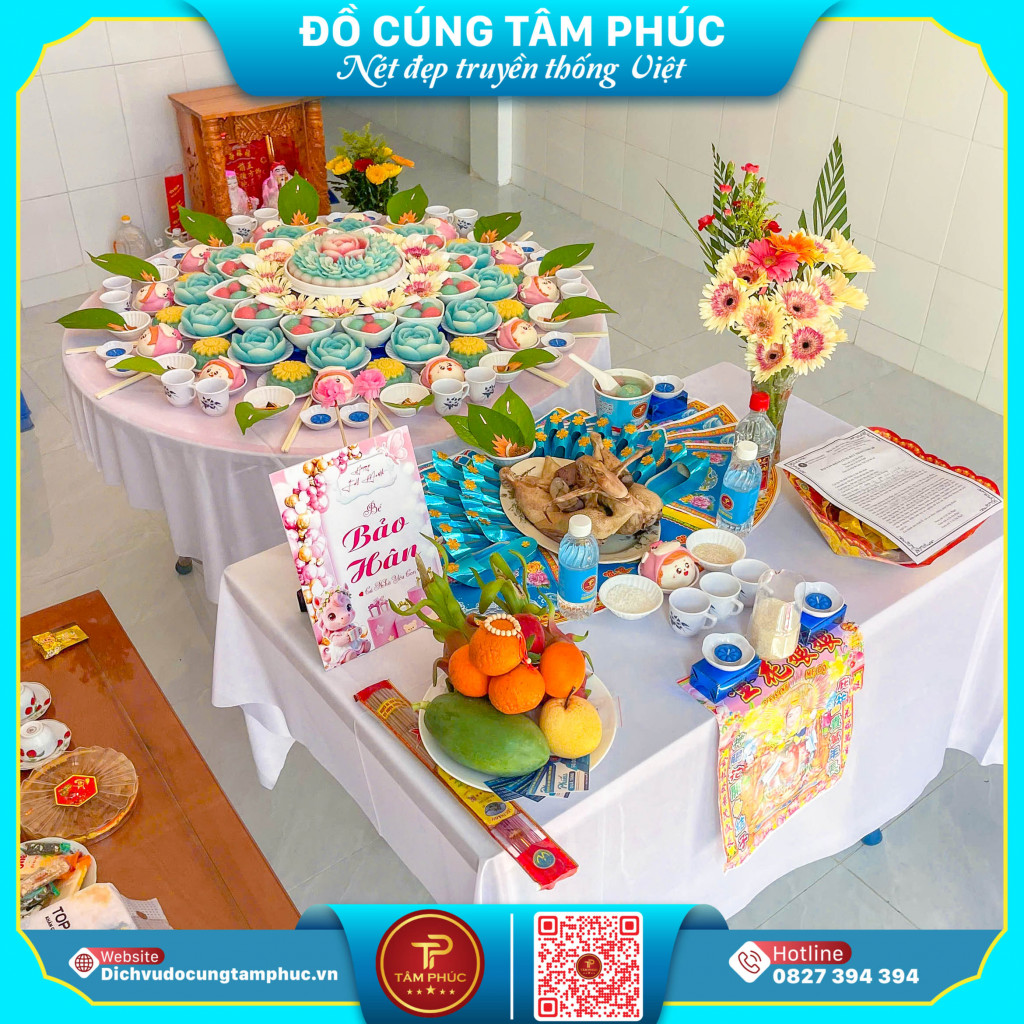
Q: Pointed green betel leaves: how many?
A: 15